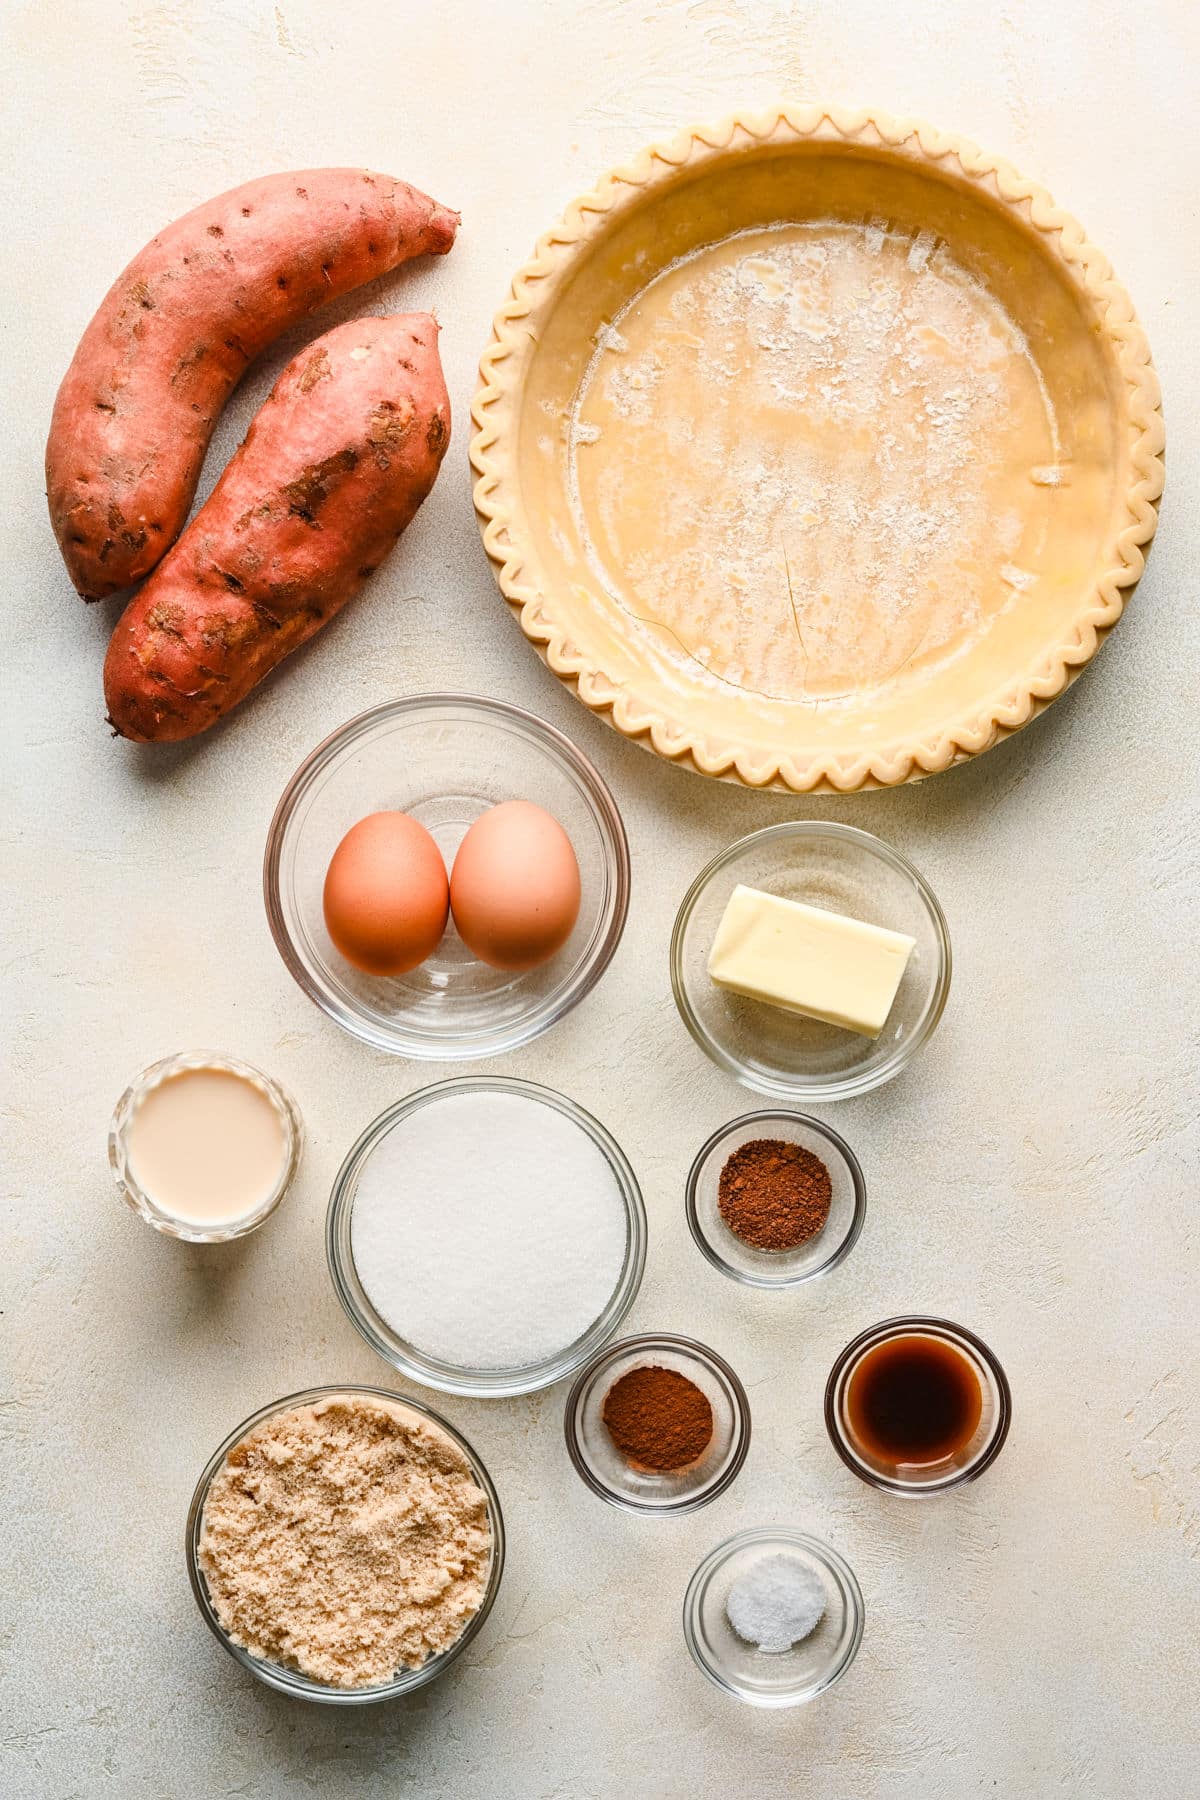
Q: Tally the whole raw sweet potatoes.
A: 2